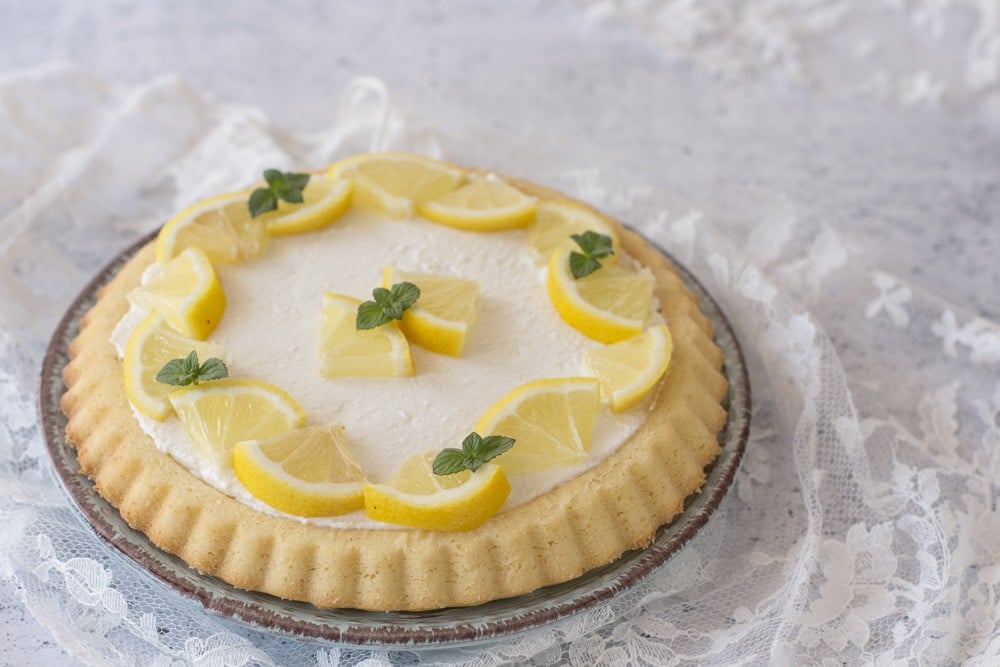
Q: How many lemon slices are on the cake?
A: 15